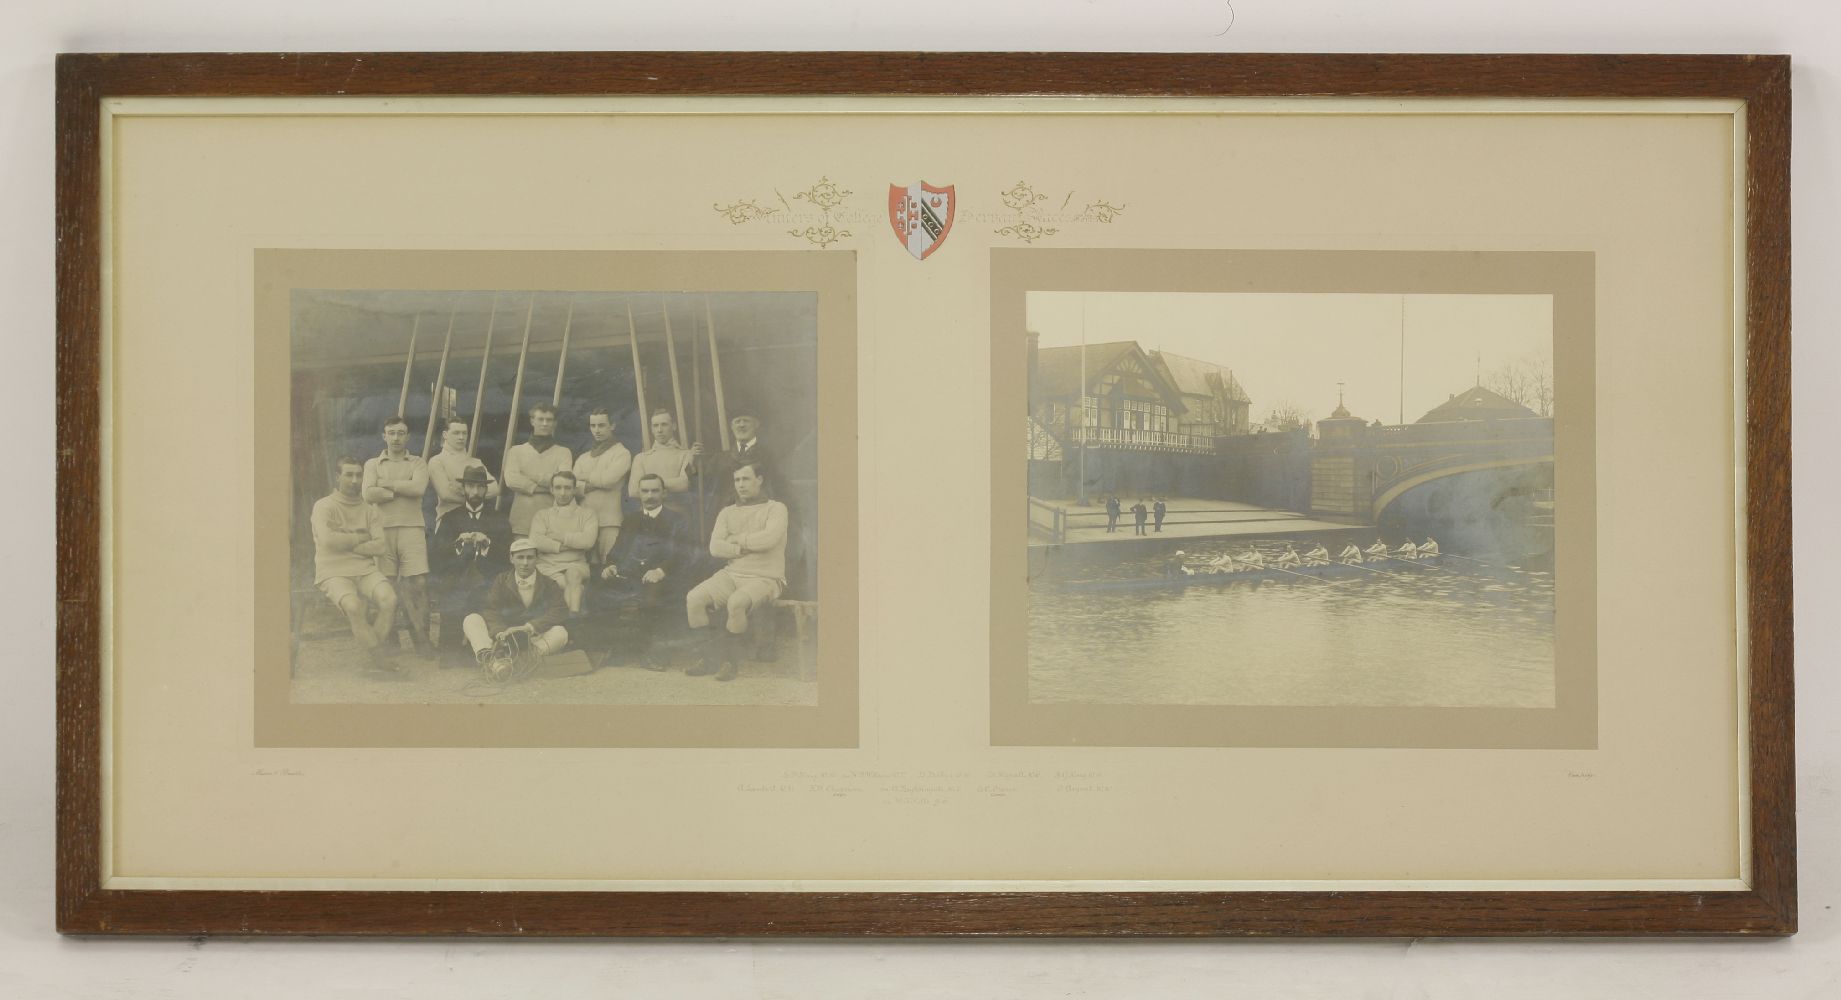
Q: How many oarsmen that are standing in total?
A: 5